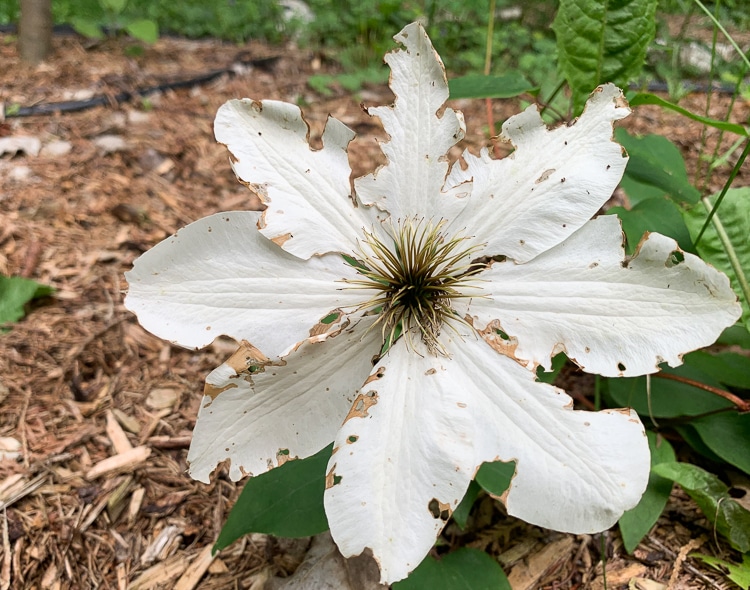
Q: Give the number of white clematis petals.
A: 8